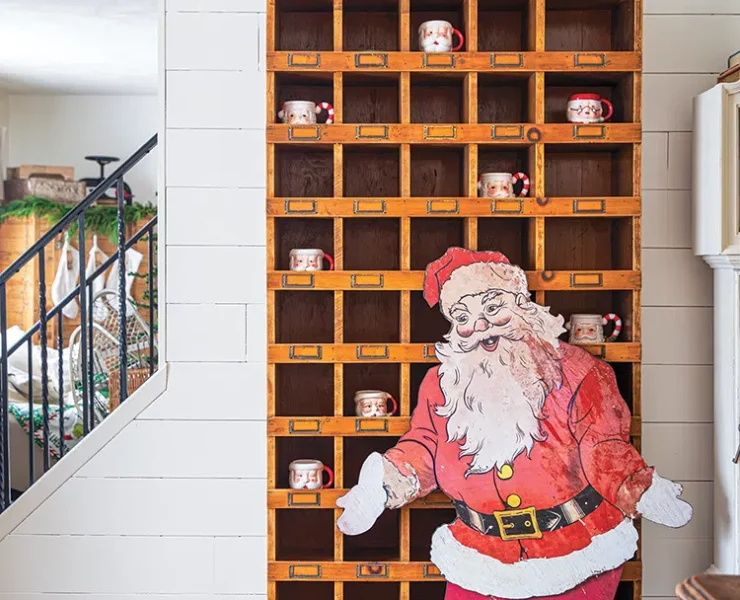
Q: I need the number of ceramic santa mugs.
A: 8